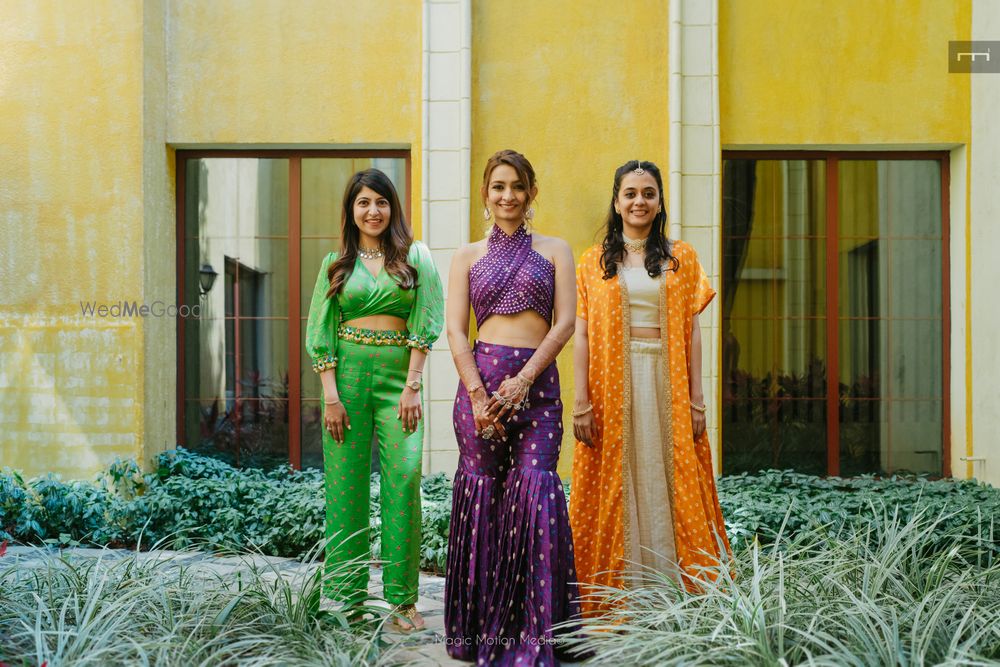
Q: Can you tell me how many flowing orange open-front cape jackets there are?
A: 1